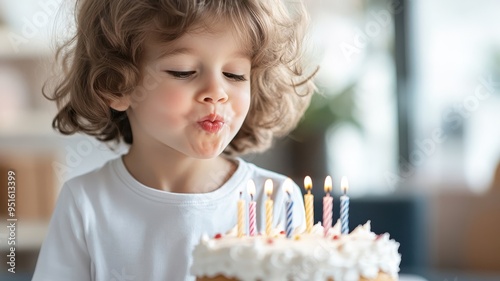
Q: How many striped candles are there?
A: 7